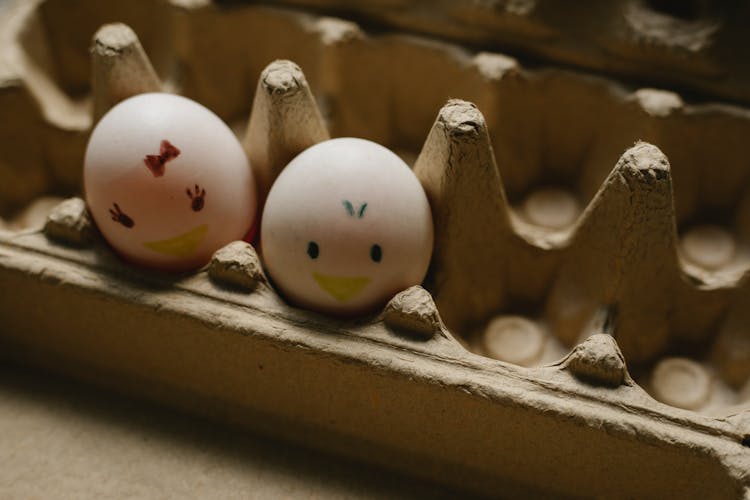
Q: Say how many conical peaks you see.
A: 4